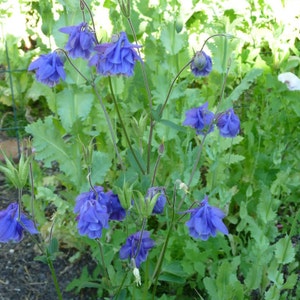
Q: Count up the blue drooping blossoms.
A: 12